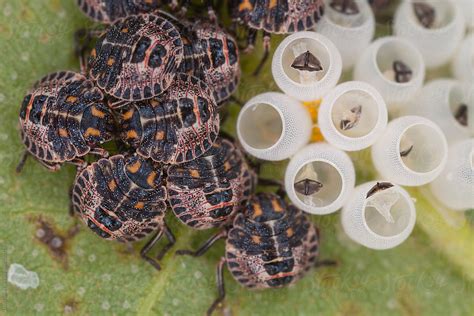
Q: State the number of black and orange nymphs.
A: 9